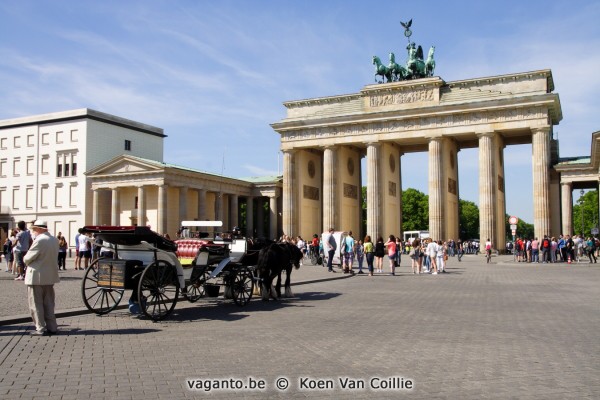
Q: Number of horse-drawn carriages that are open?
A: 1